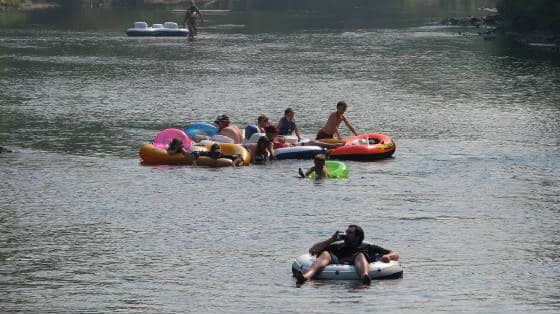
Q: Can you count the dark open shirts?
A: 1